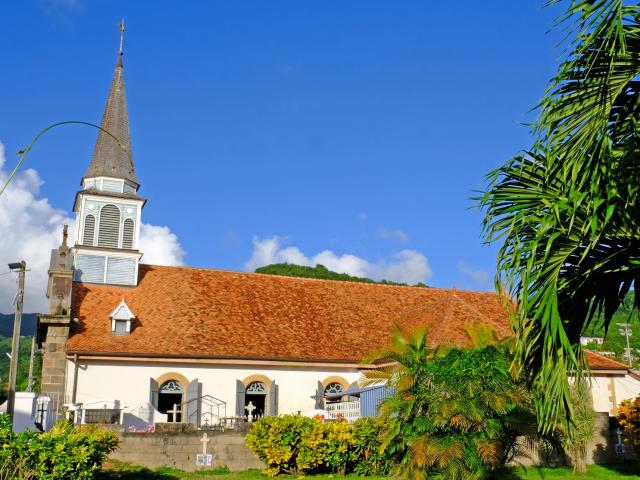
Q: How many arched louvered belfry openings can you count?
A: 3